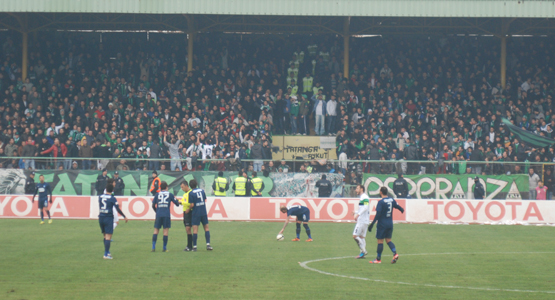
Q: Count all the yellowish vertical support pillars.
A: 4